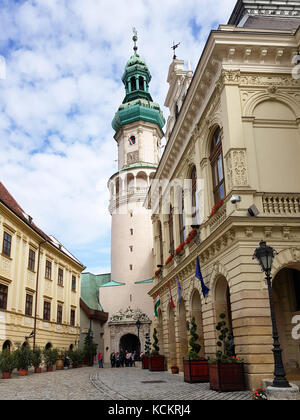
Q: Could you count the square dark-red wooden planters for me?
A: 4